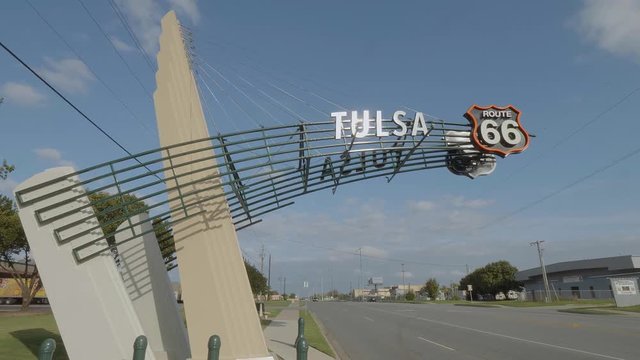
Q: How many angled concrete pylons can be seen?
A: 3